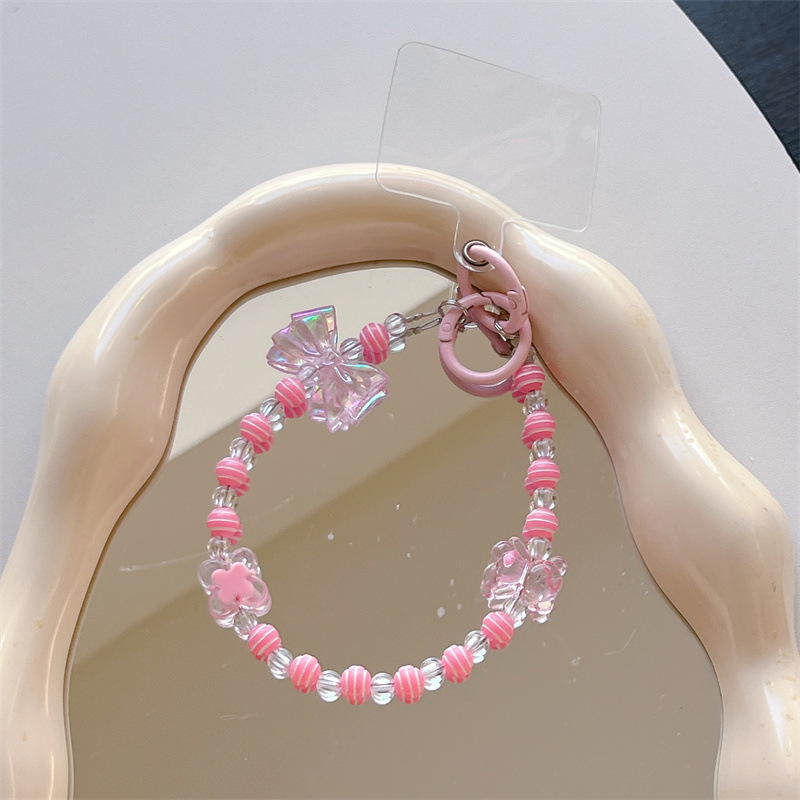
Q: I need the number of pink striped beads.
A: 15